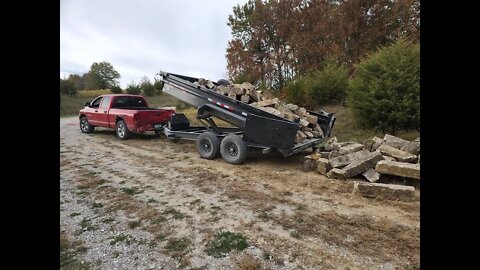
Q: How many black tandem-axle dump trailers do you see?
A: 1